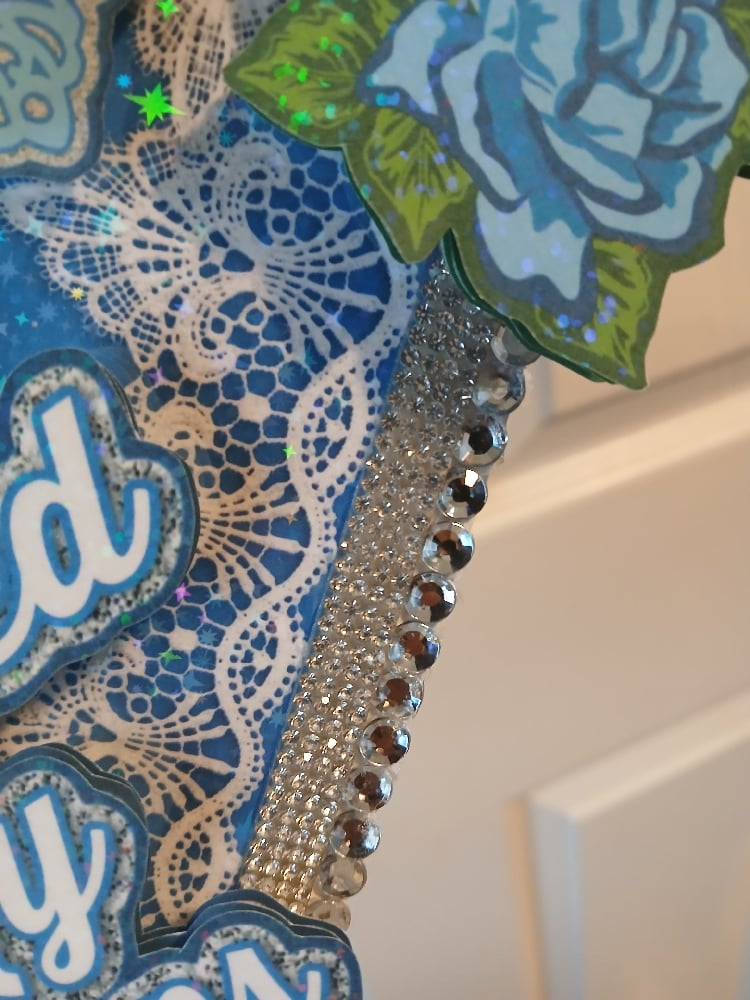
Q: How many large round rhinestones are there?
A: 13